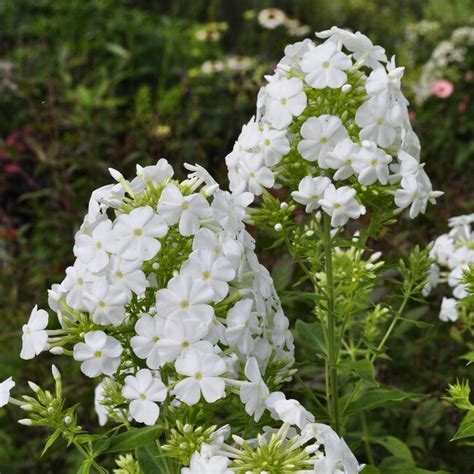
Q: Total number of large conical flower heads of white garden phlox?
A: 2